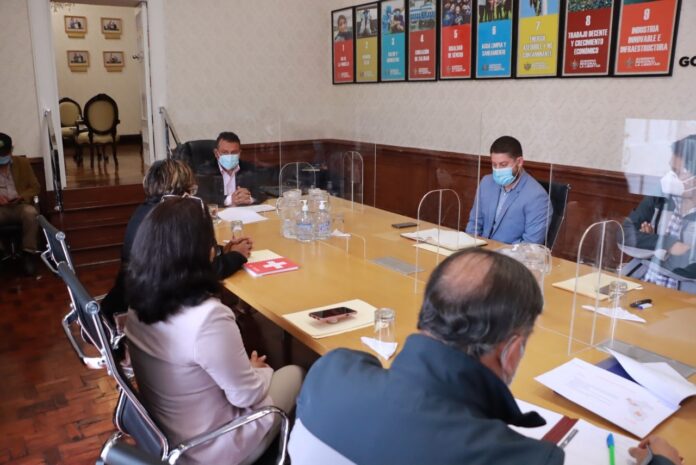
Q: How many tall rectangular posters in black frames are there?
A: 9